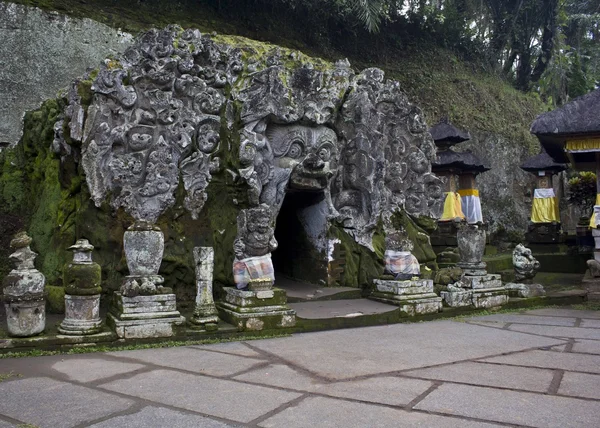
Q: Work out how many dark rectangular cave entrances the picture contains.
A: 1